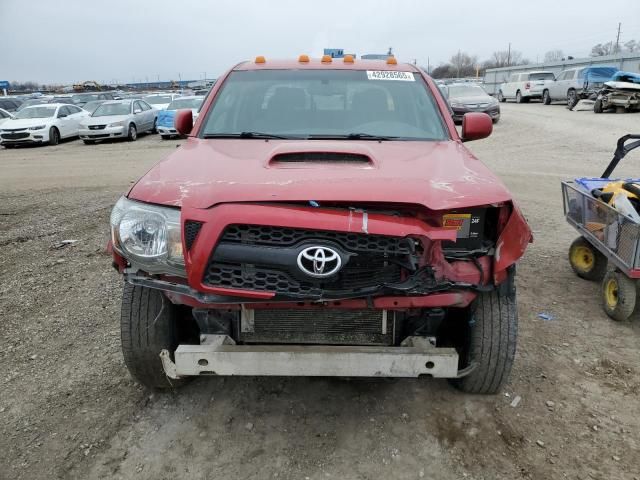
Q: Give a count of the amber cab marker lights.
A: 5